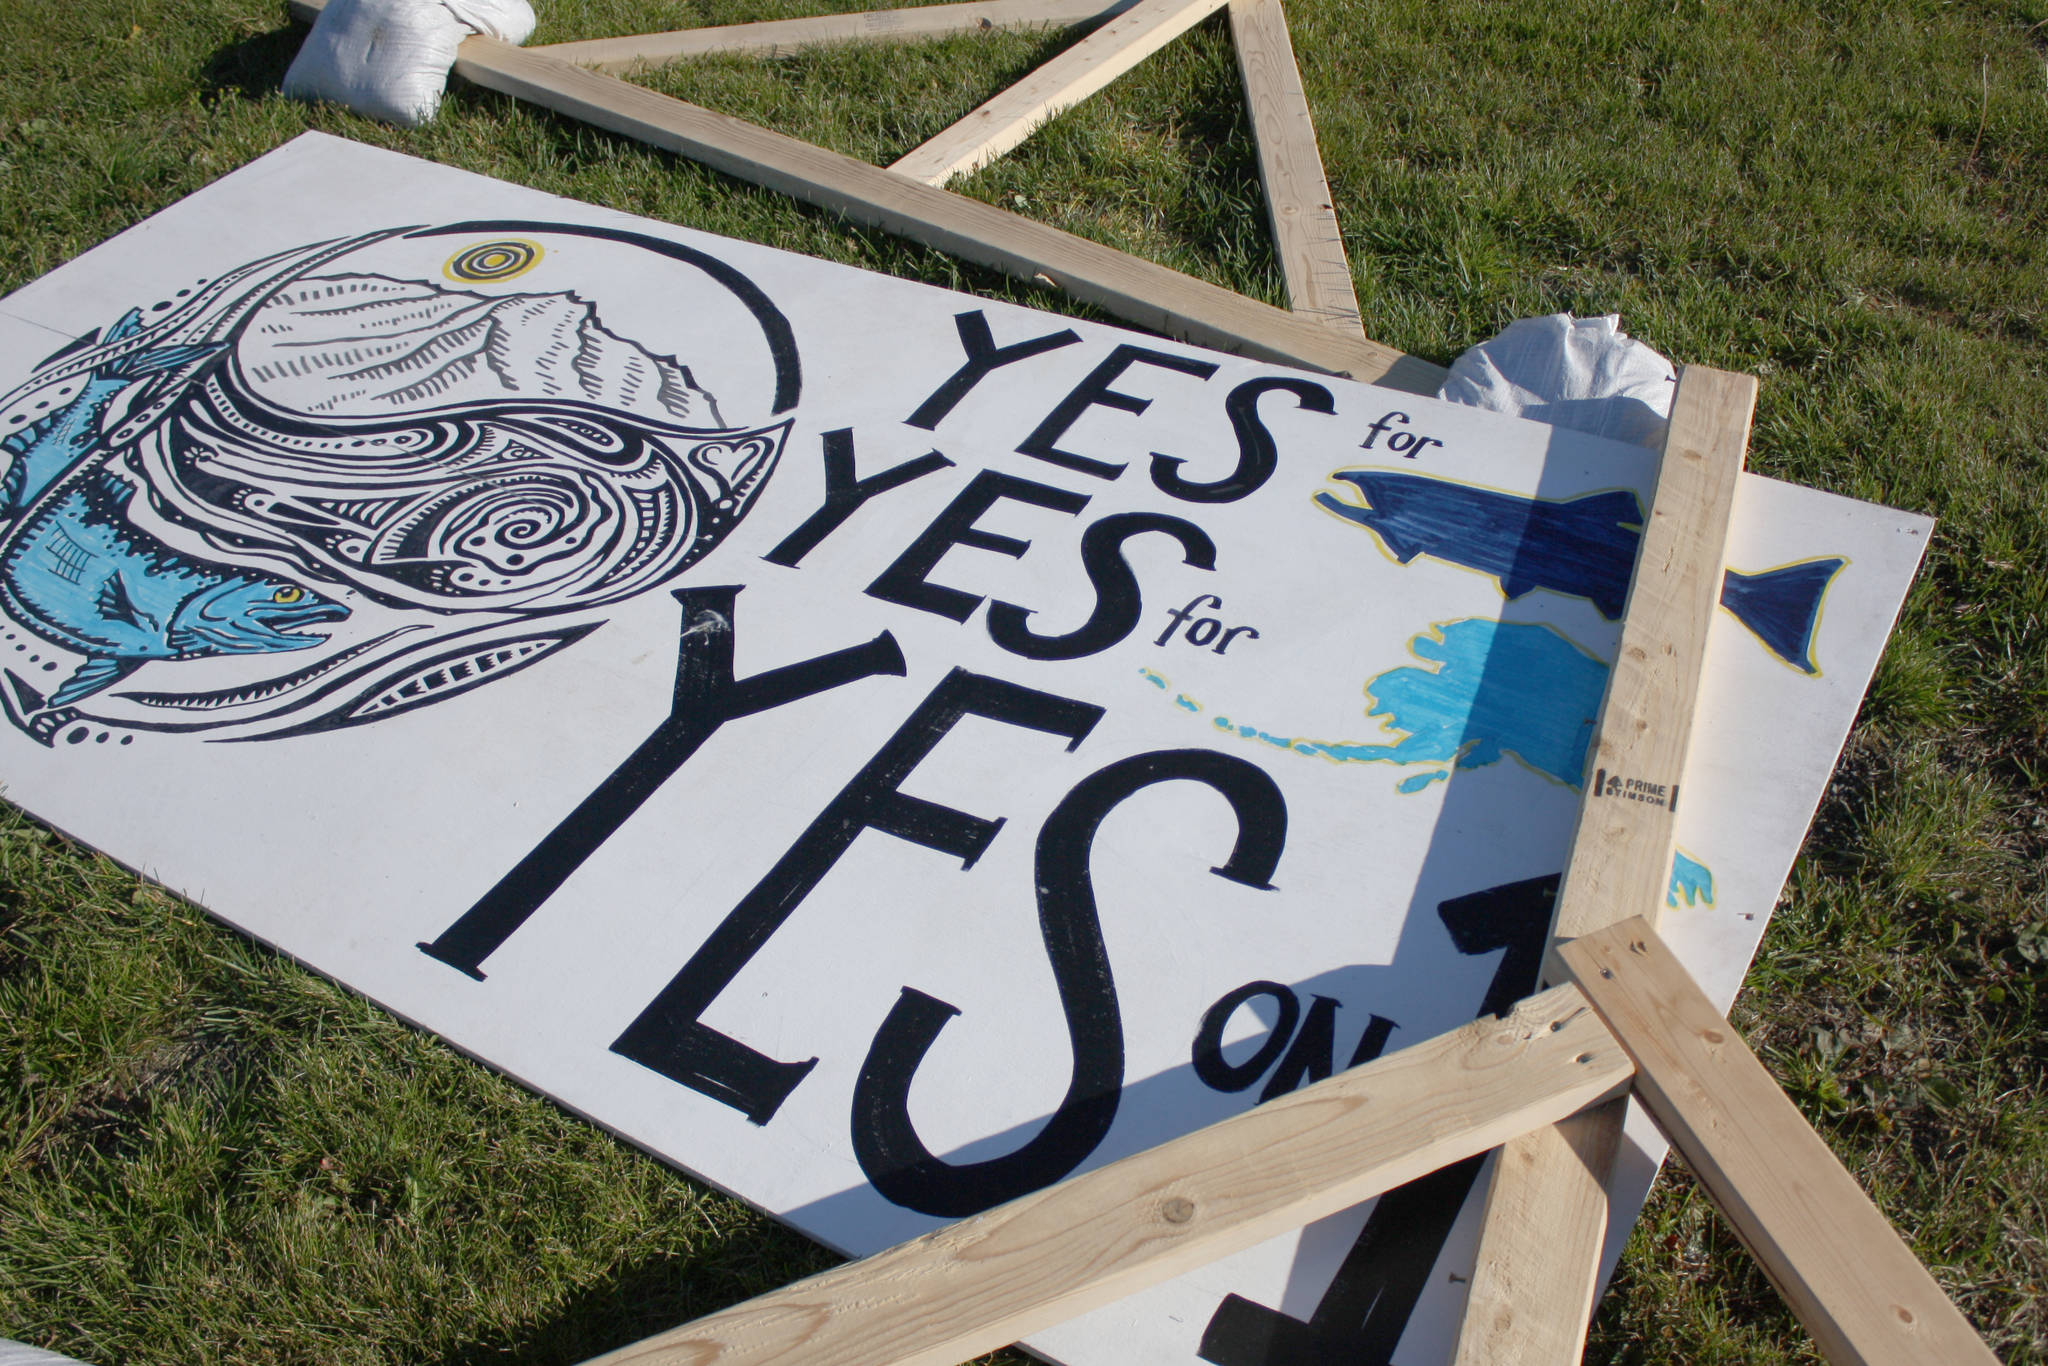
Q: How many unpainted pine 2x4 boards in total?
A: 7